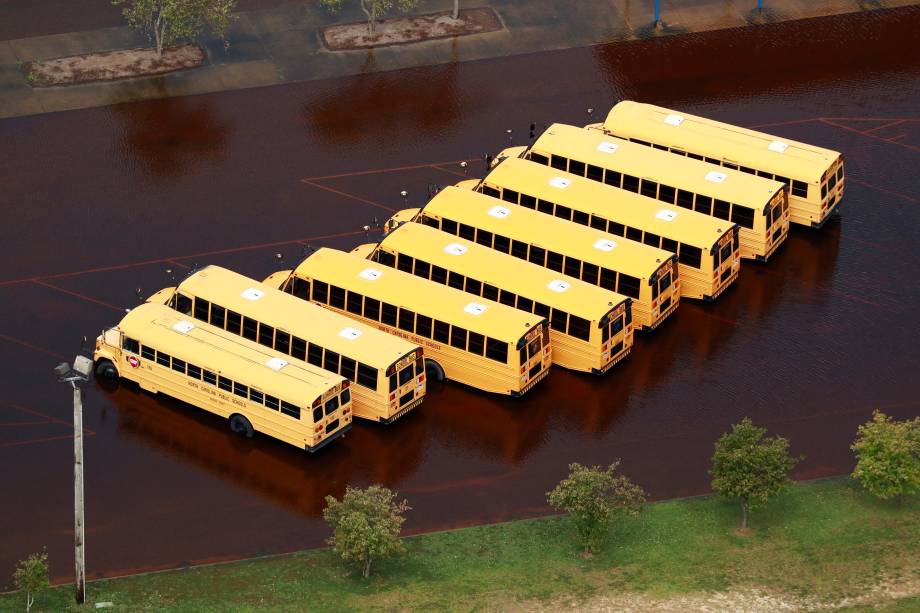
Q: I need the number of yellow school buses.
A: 8